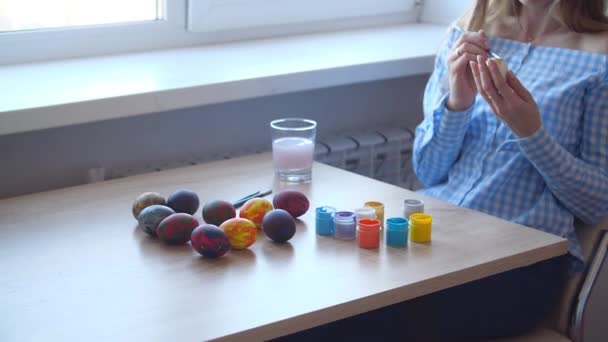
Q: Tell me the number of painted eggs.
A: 10